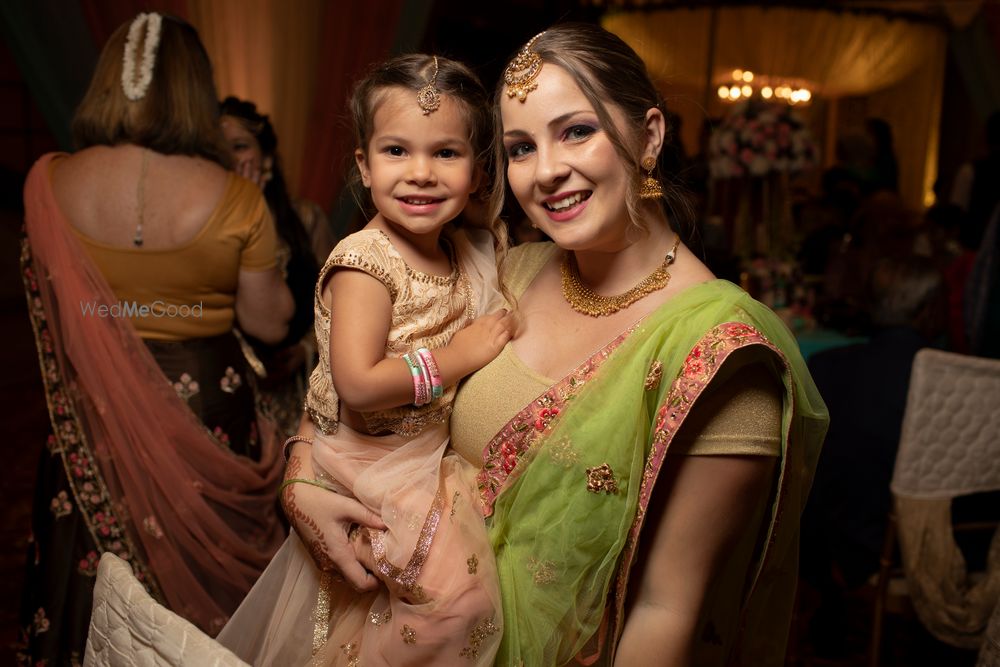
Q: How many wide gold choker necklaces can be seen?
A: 1